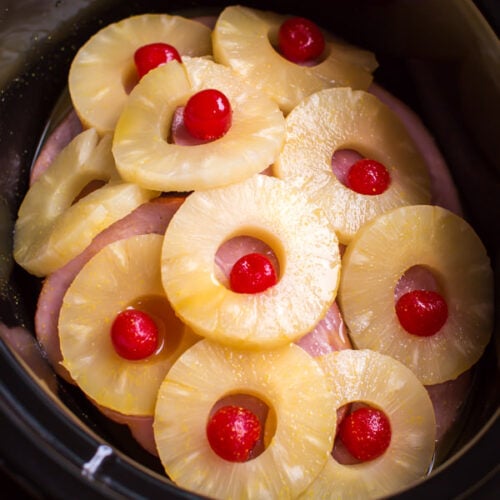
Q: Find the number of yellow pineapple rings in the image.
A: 10